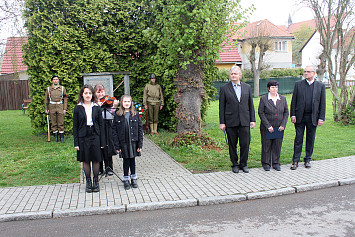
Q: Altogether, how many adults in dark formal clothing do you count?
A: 3